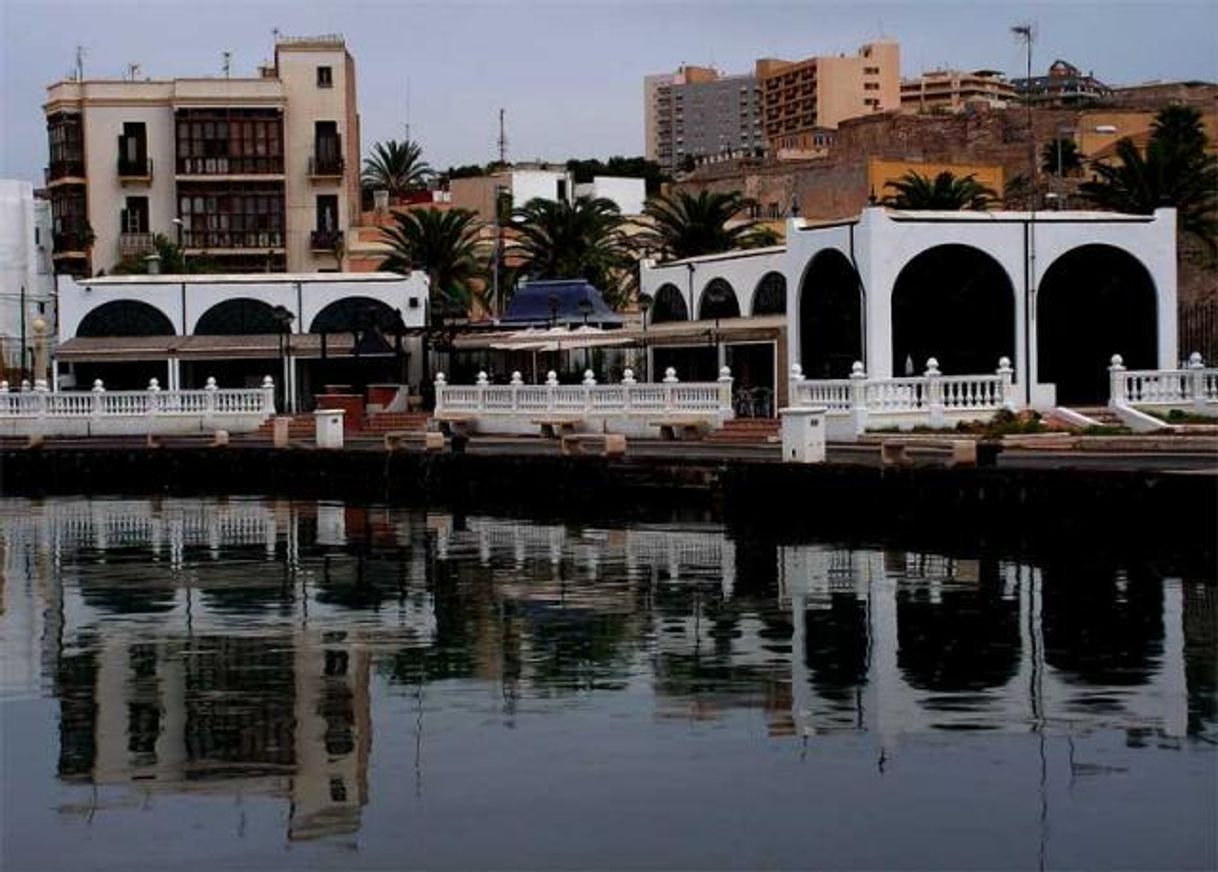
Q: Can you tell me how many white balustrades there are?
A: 4